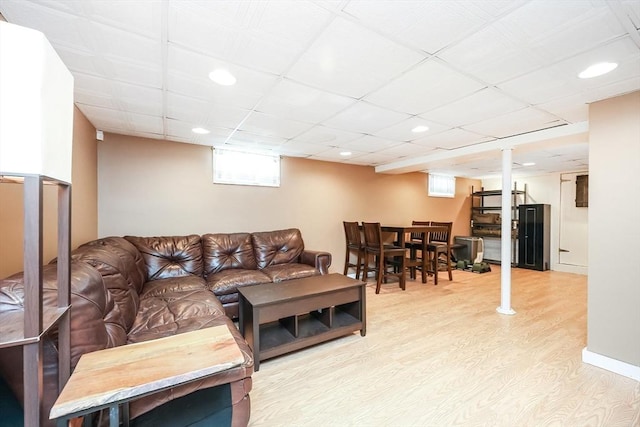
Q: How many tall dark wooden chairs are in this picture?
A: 4